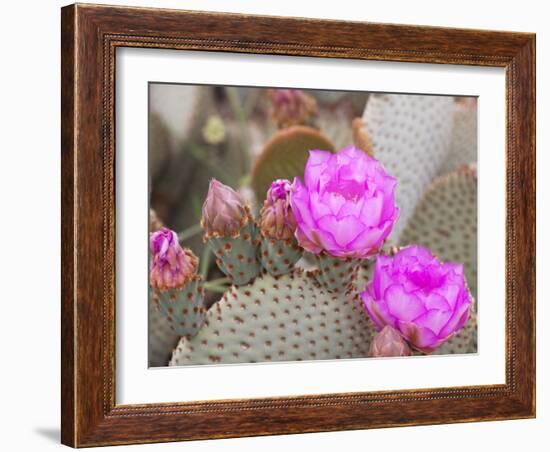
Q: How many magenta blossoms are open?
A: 2